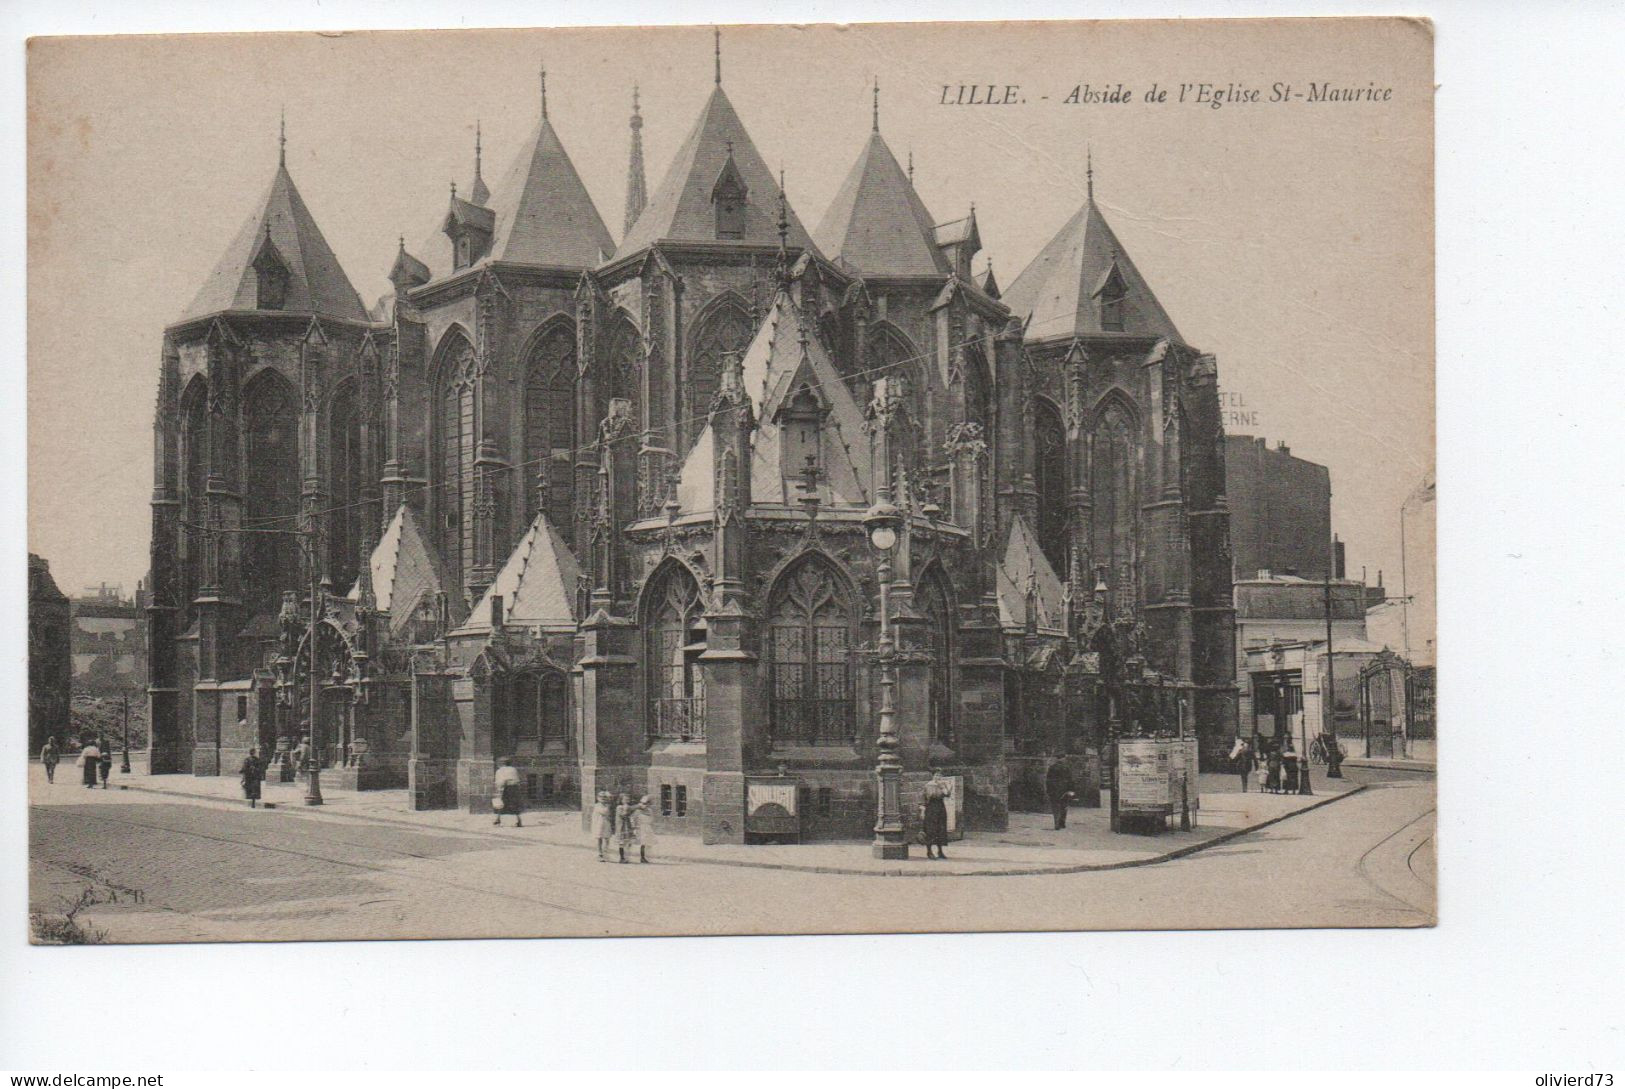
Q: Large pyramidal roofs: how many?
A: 5